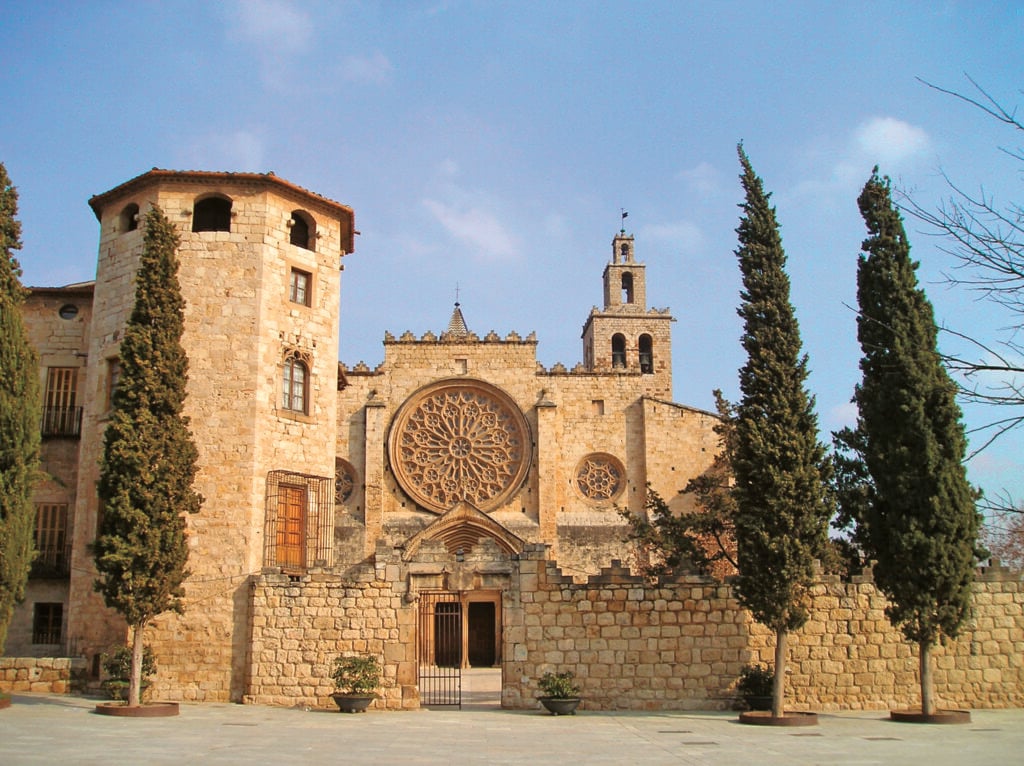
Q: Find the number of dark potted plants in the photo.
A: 4